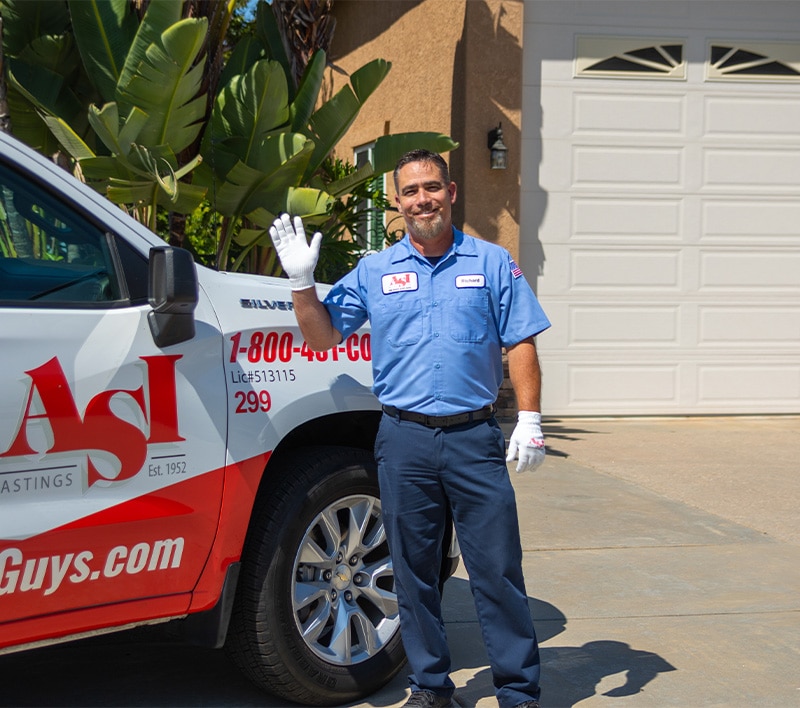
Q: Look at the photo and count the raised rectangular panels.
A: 12